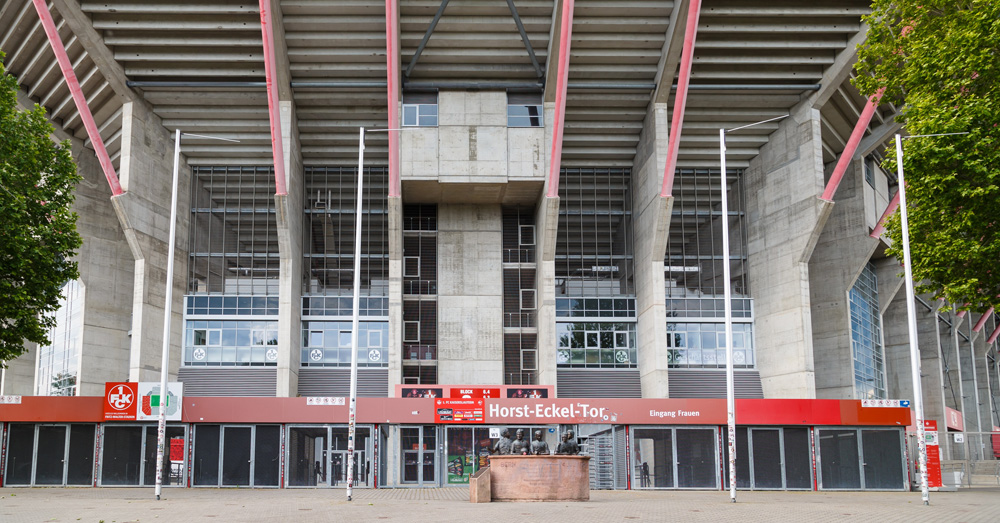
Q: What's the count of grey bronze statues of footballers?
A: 5